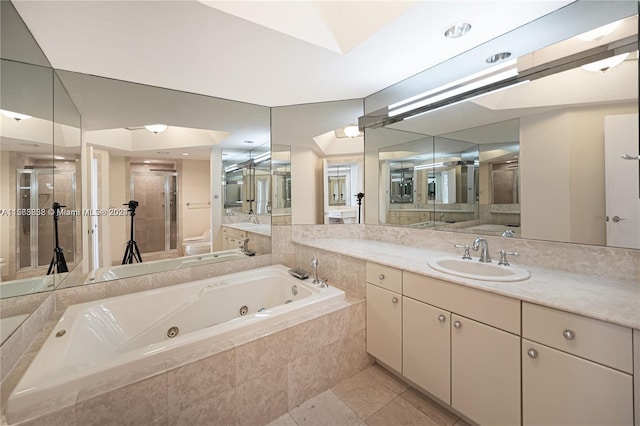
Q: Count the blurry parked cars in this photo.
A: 0